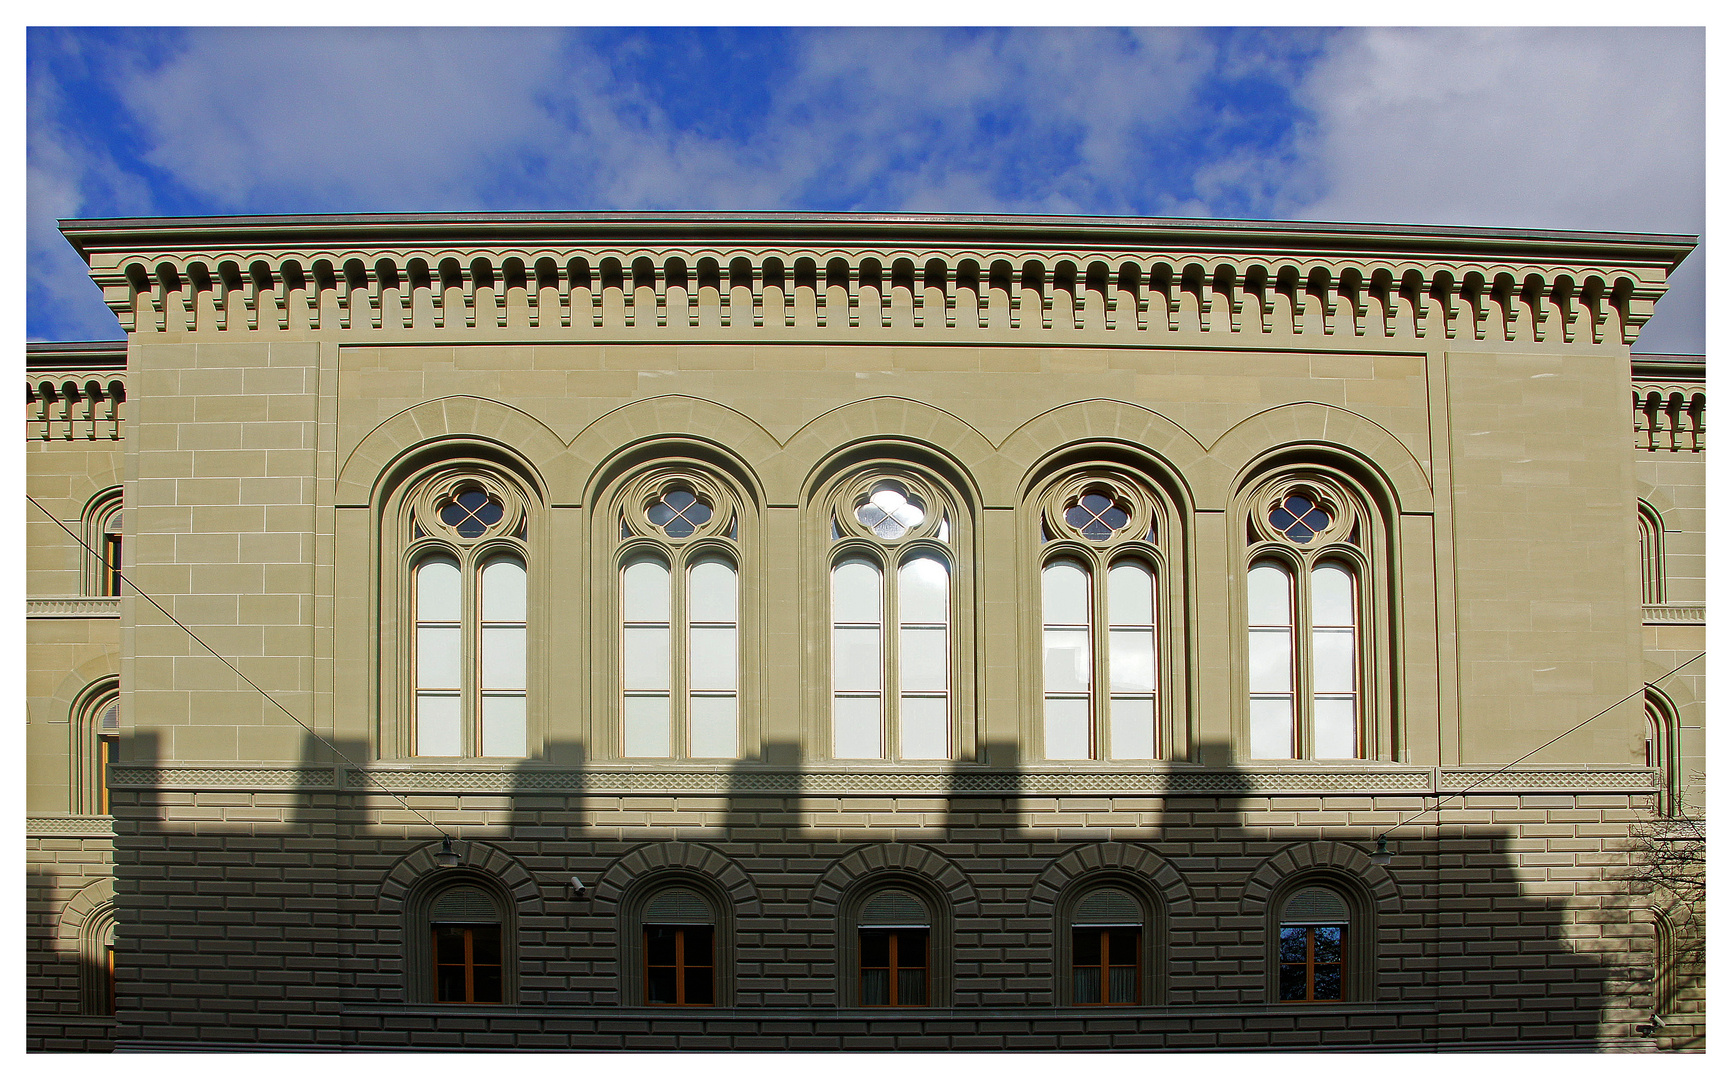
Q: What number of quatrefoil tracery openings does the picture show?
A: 5